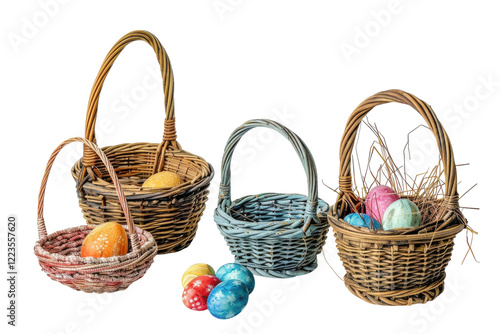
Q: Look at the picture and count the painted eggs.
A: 9